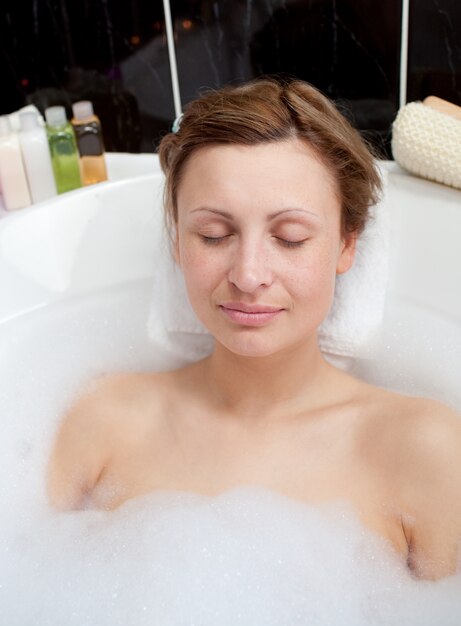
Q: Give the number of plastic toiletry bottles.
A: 4